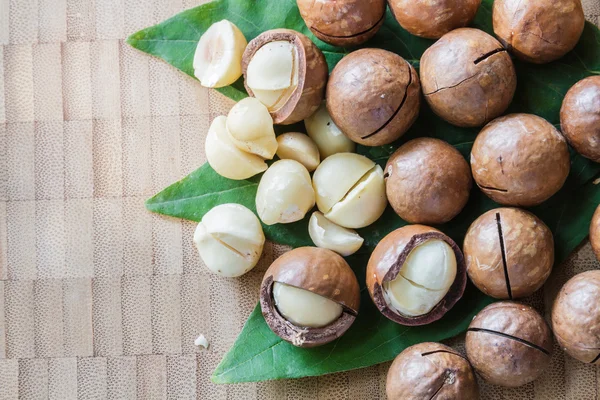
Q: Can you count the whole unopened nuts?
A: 13